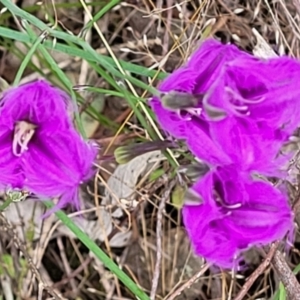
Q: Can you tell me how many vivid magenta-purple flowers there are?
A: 4